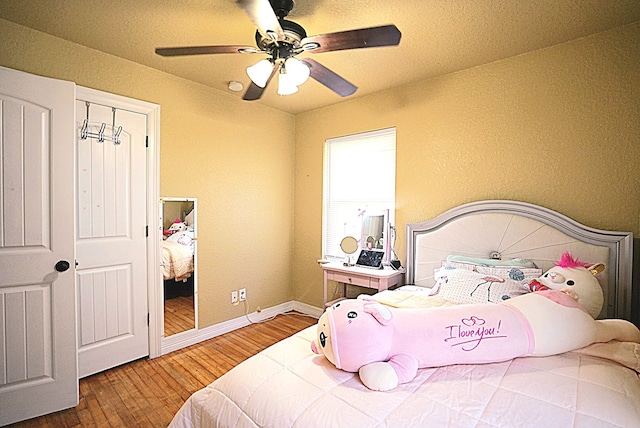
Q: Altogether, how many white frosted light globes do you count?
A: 3